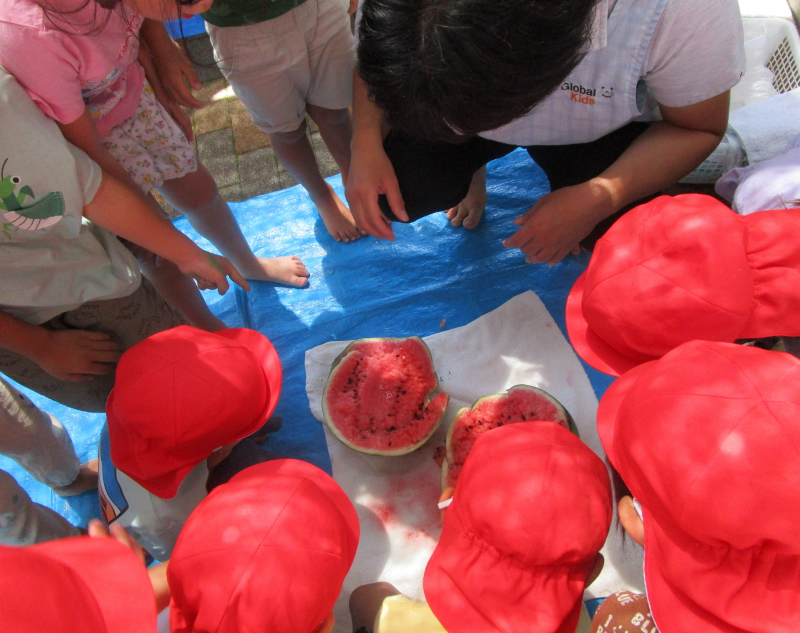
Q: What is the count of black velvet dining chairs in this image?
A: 0